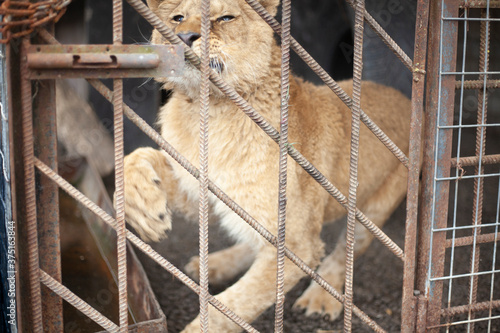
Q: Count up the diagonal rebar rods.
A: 6